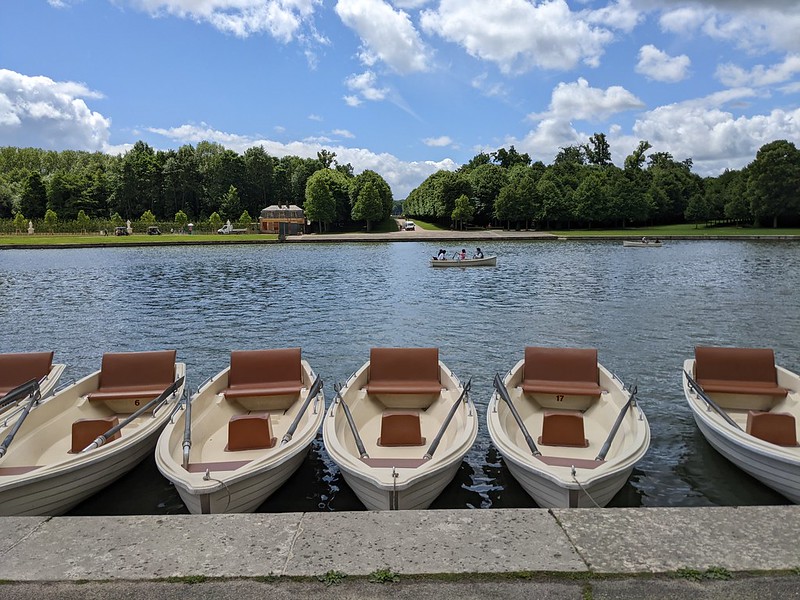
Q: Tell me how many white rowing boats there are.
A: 8